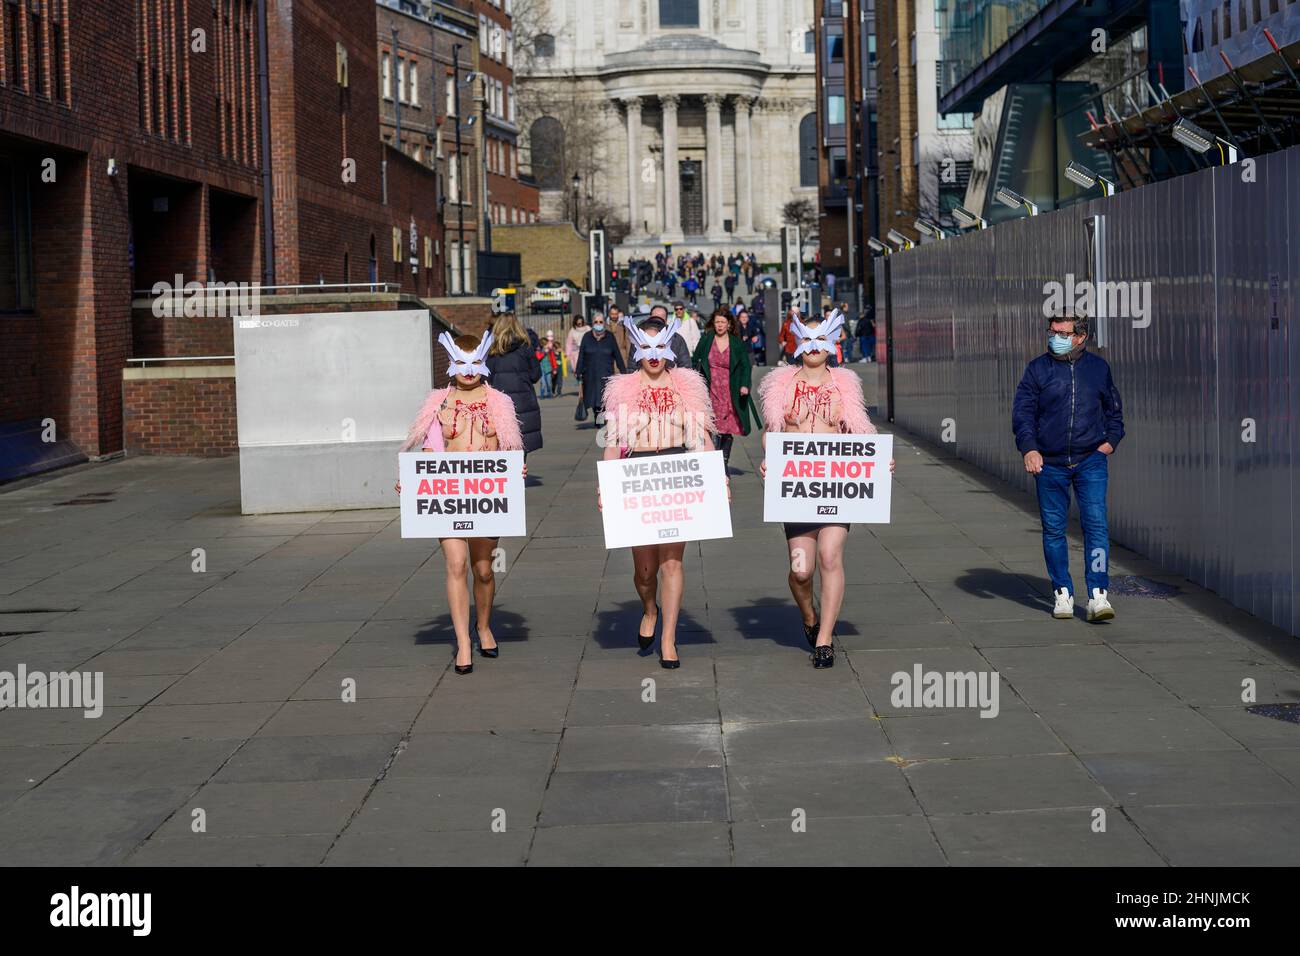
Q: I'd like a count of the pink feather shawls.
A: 3